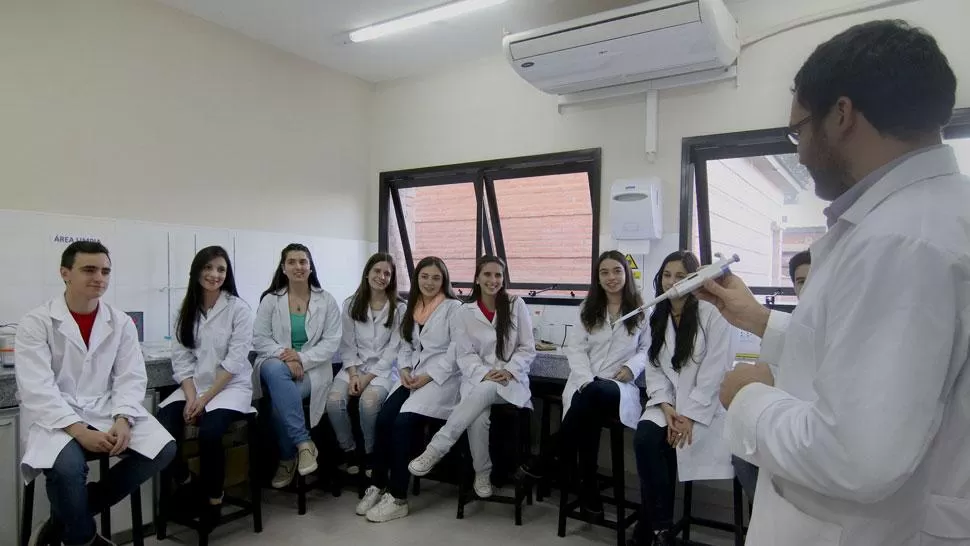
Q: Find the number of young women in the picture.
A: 7